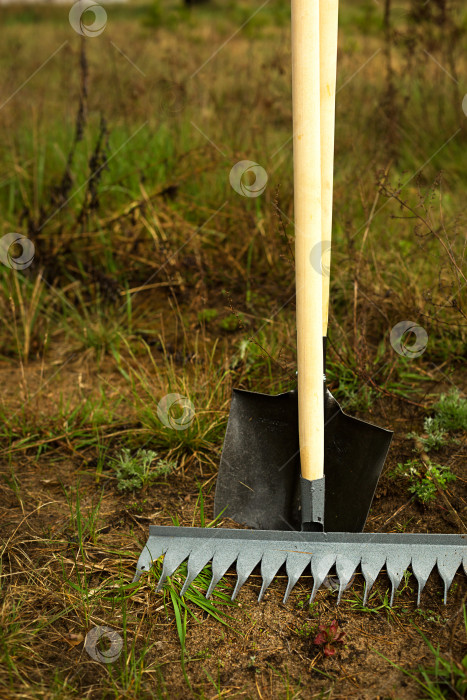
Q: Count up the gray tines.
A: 13